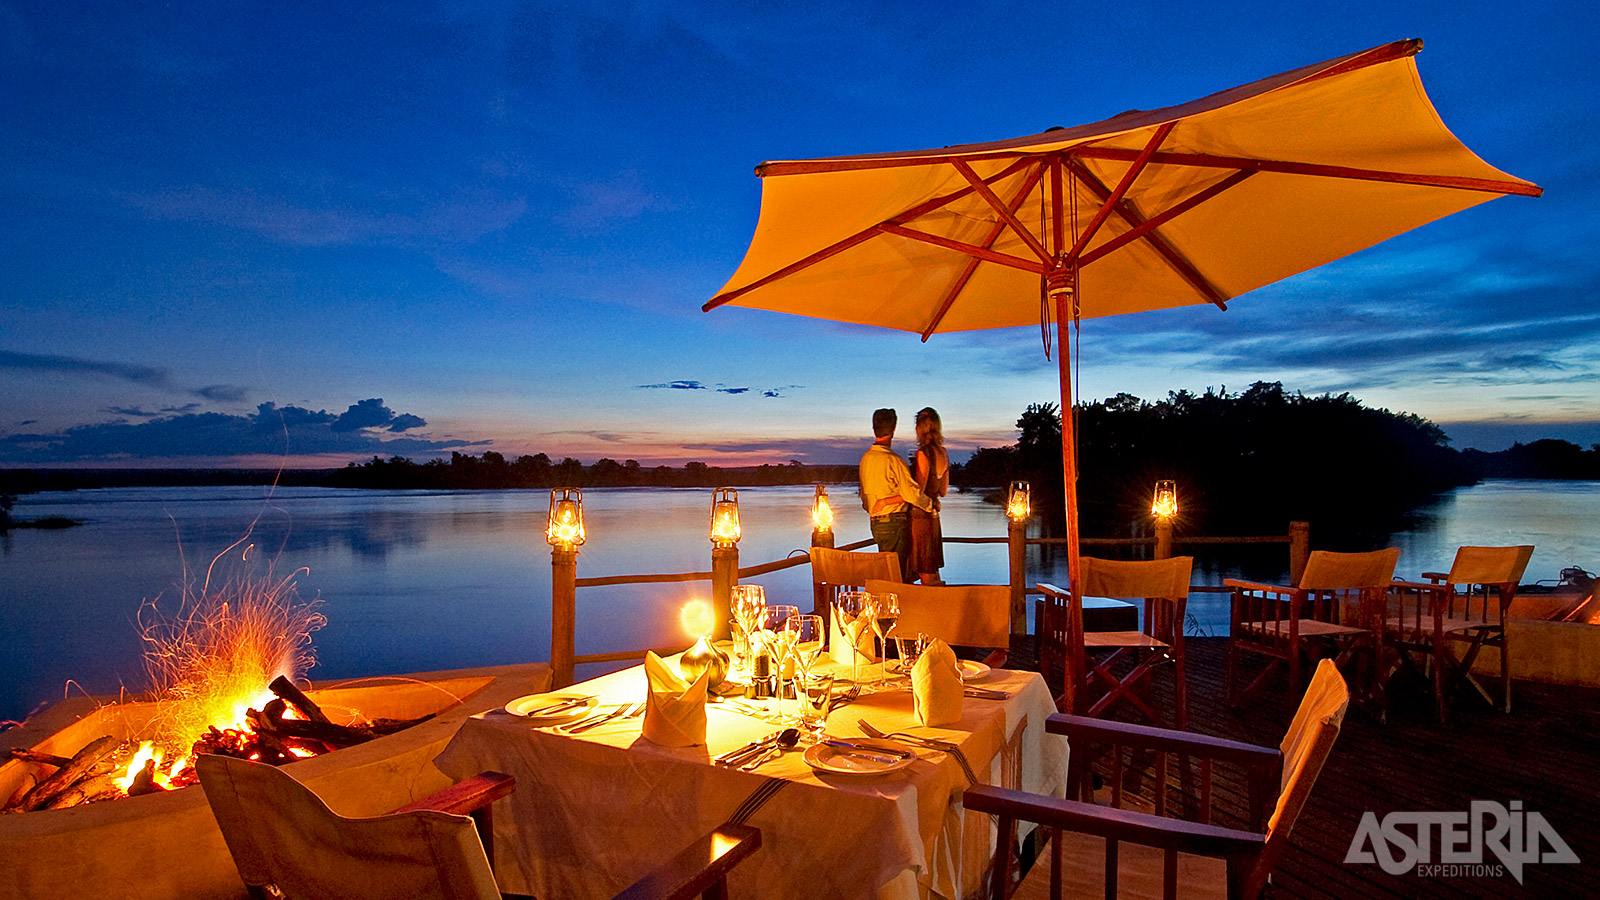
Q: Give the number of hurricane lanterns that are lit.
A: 5